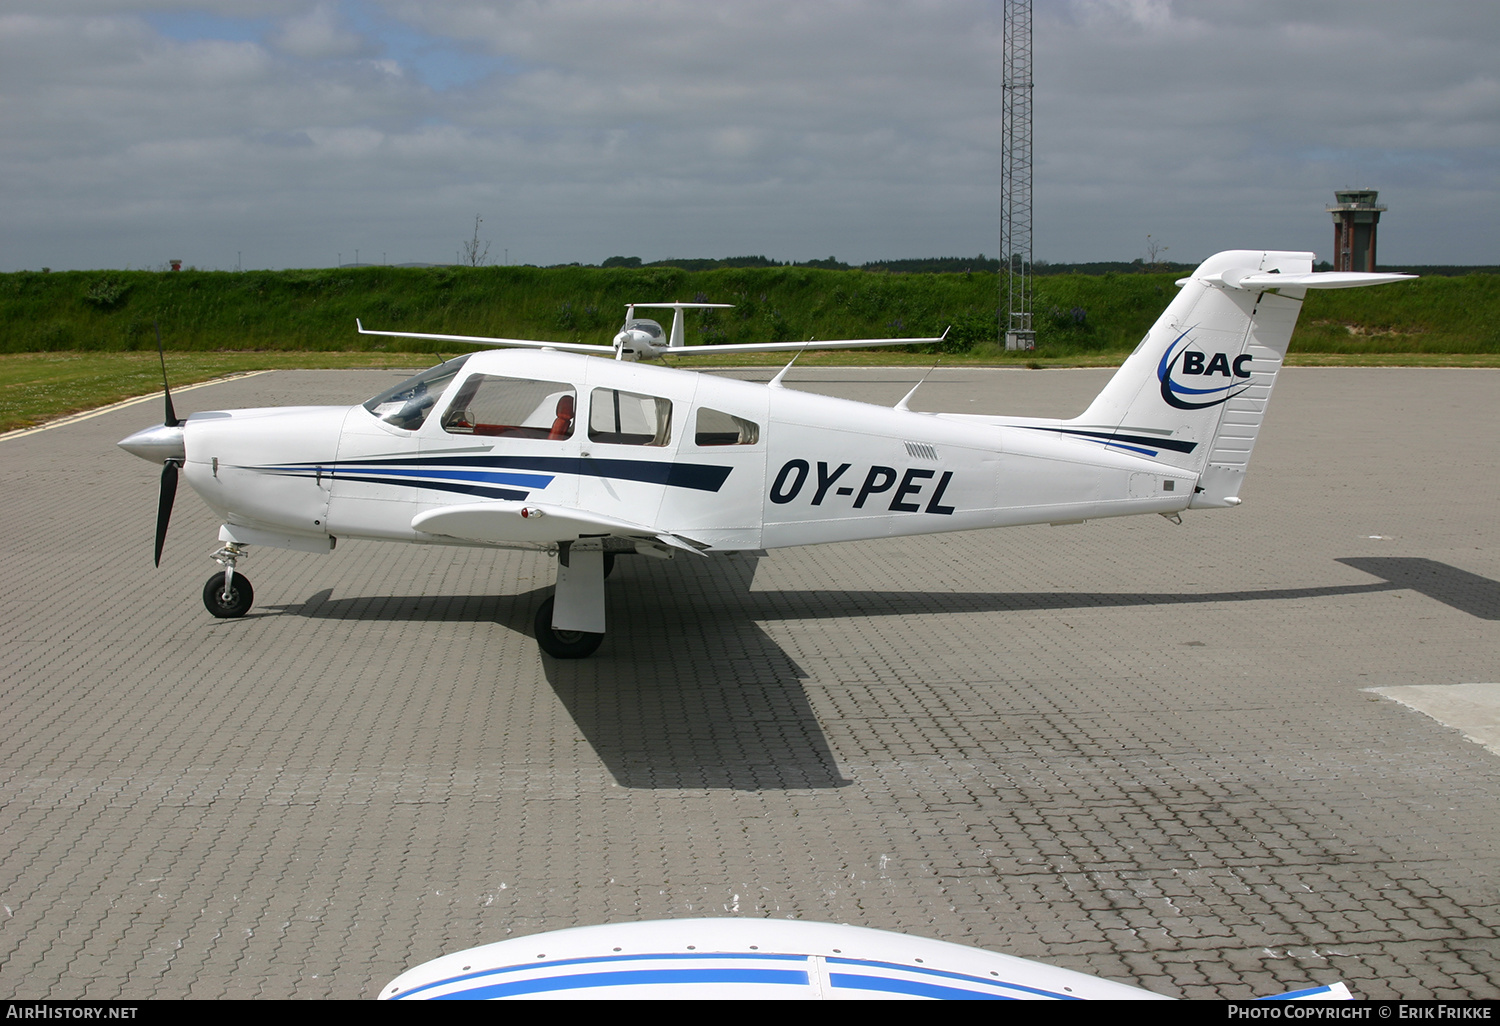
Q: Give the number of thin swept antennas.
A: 2